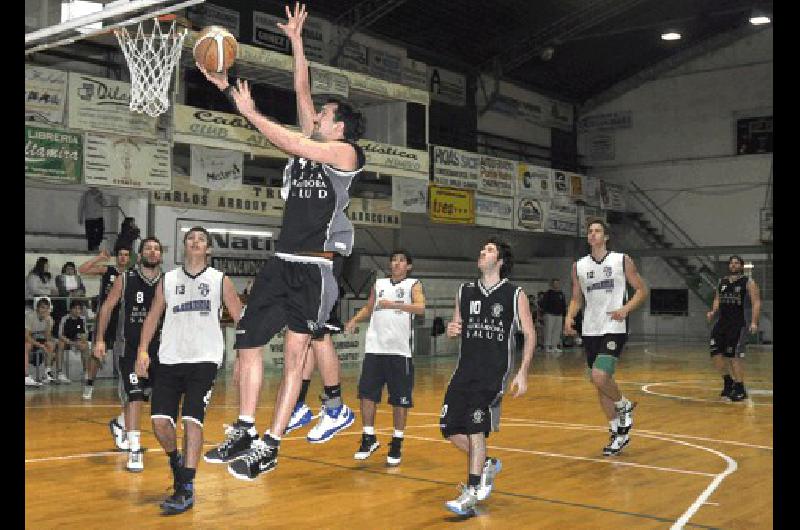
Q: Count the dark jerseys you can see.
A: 5